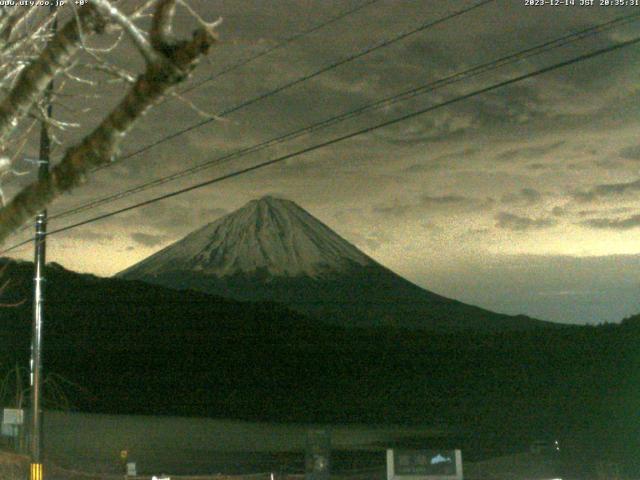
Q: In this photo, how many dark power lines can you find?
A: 5